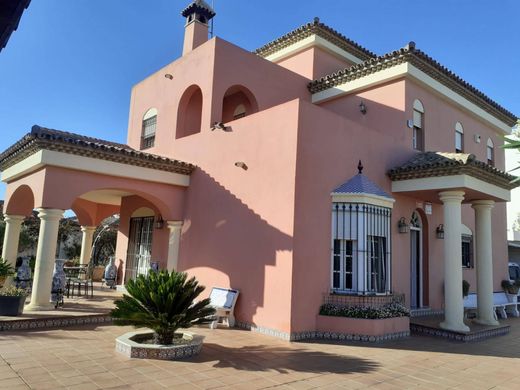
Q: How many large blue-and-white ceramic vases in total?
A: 3